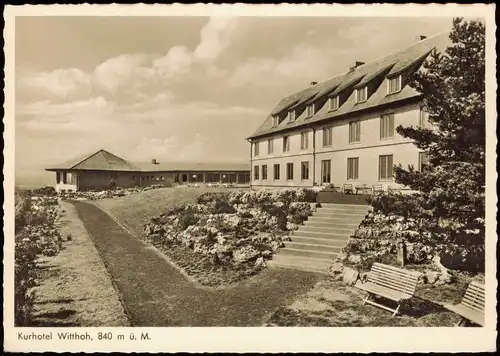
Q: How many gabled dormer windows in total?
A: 6